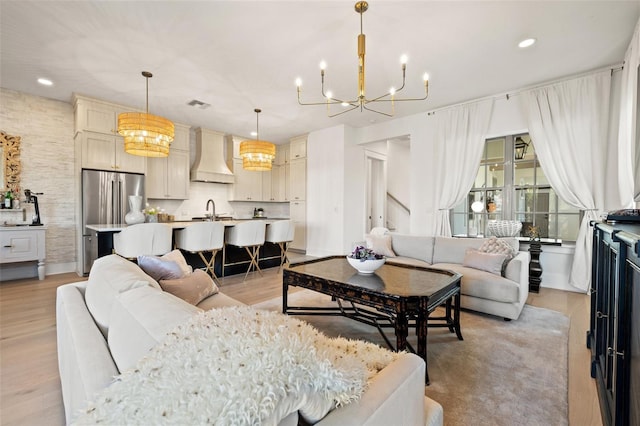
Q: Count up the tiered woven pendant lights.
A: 2